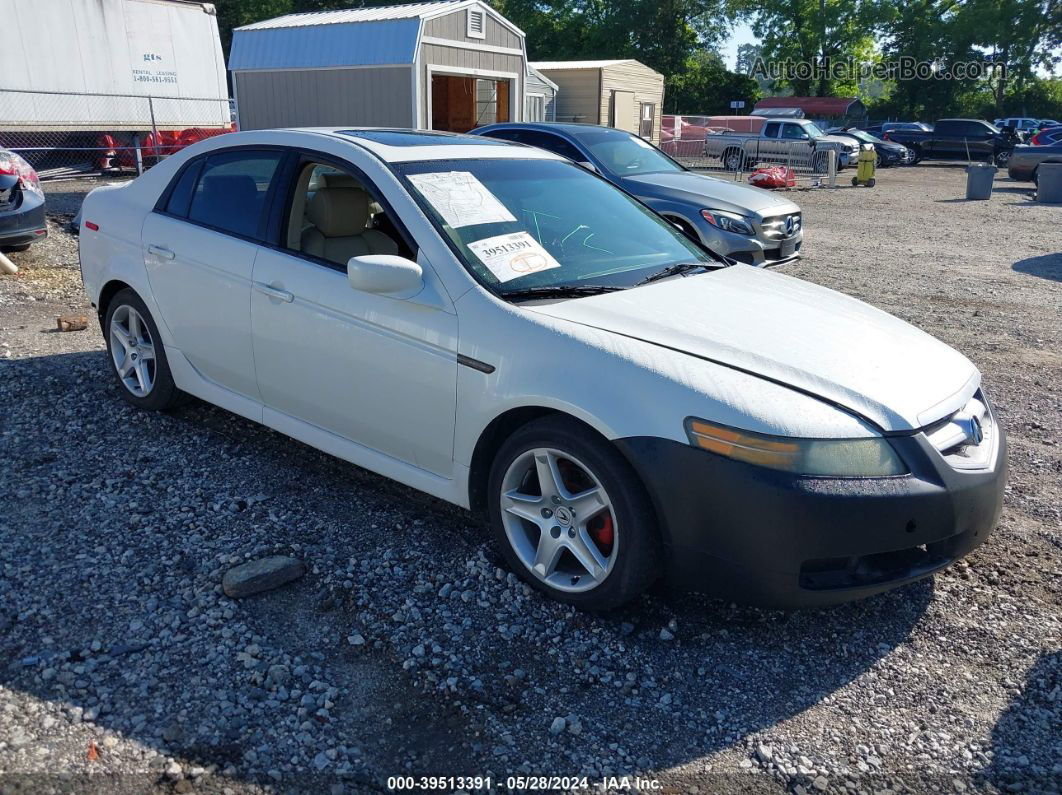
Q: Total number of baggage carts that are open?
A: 0